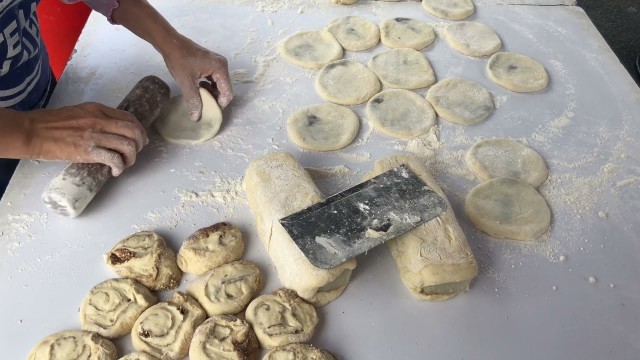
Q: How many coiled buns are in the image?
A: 10